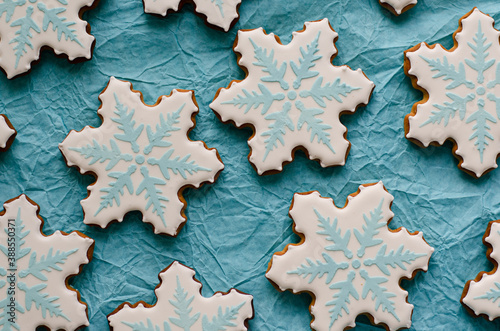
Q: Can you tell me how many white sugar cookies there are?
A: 11